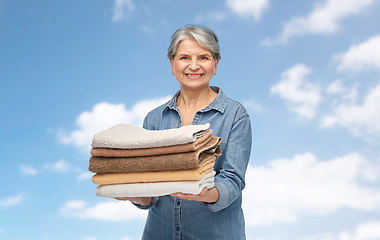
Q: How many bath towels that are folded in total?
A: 5